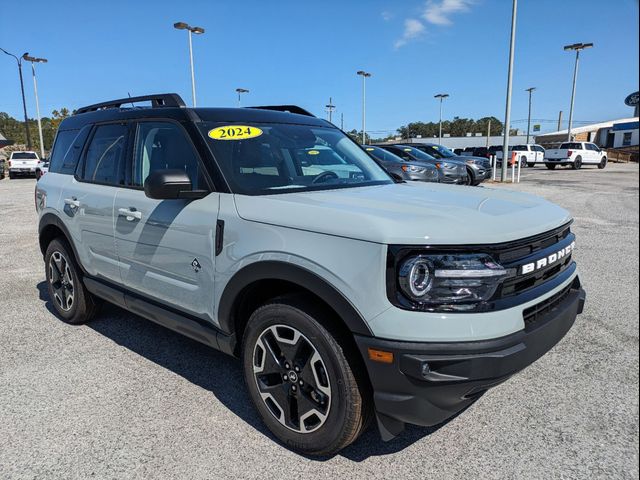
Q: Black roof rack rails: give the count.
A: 2